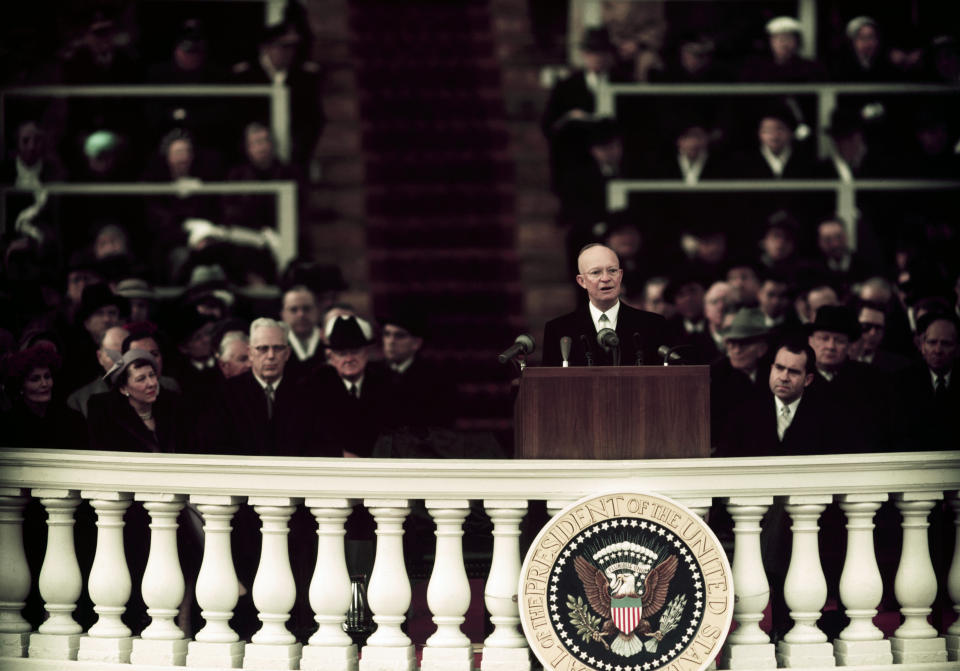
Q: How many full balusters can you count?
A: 13